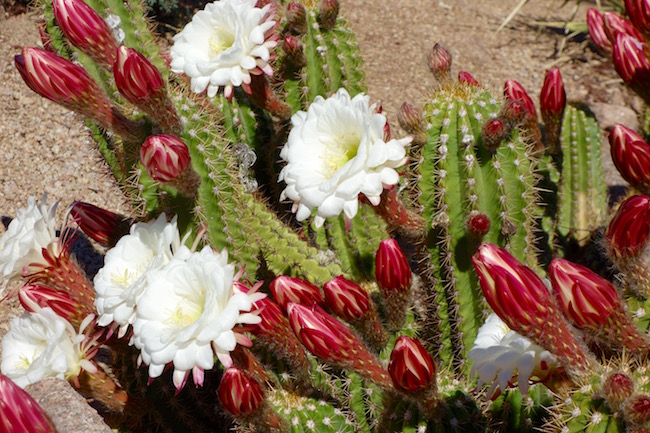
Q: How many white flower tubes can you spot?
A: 7